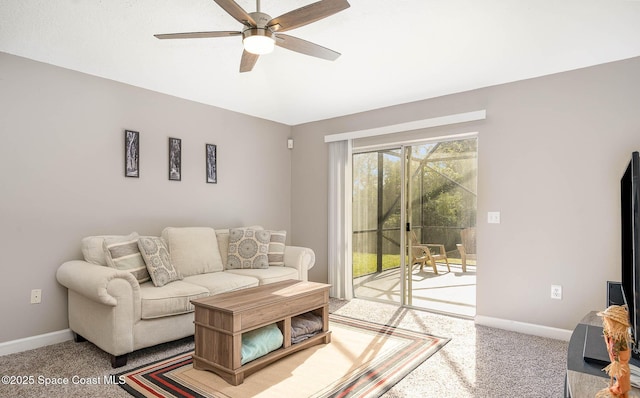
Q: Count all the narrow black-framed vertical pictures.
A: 3